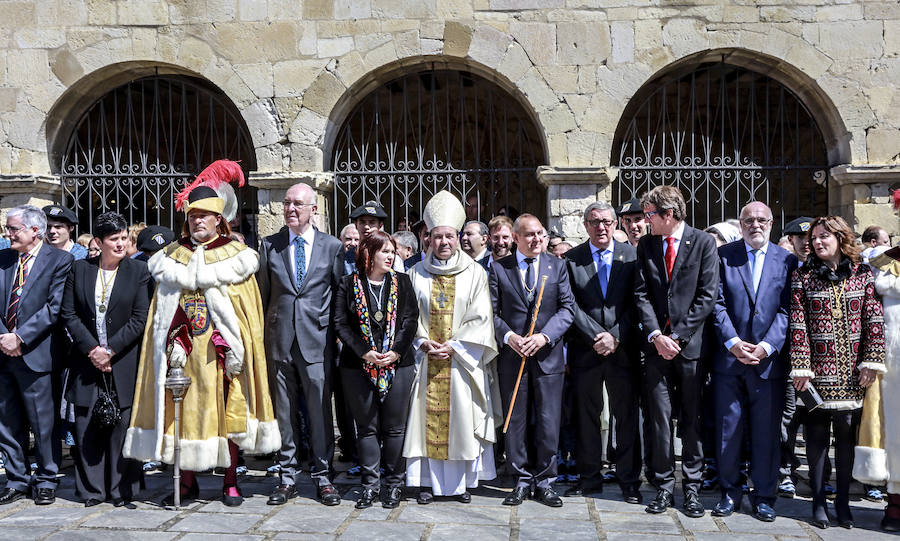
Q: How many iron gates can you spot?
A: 3